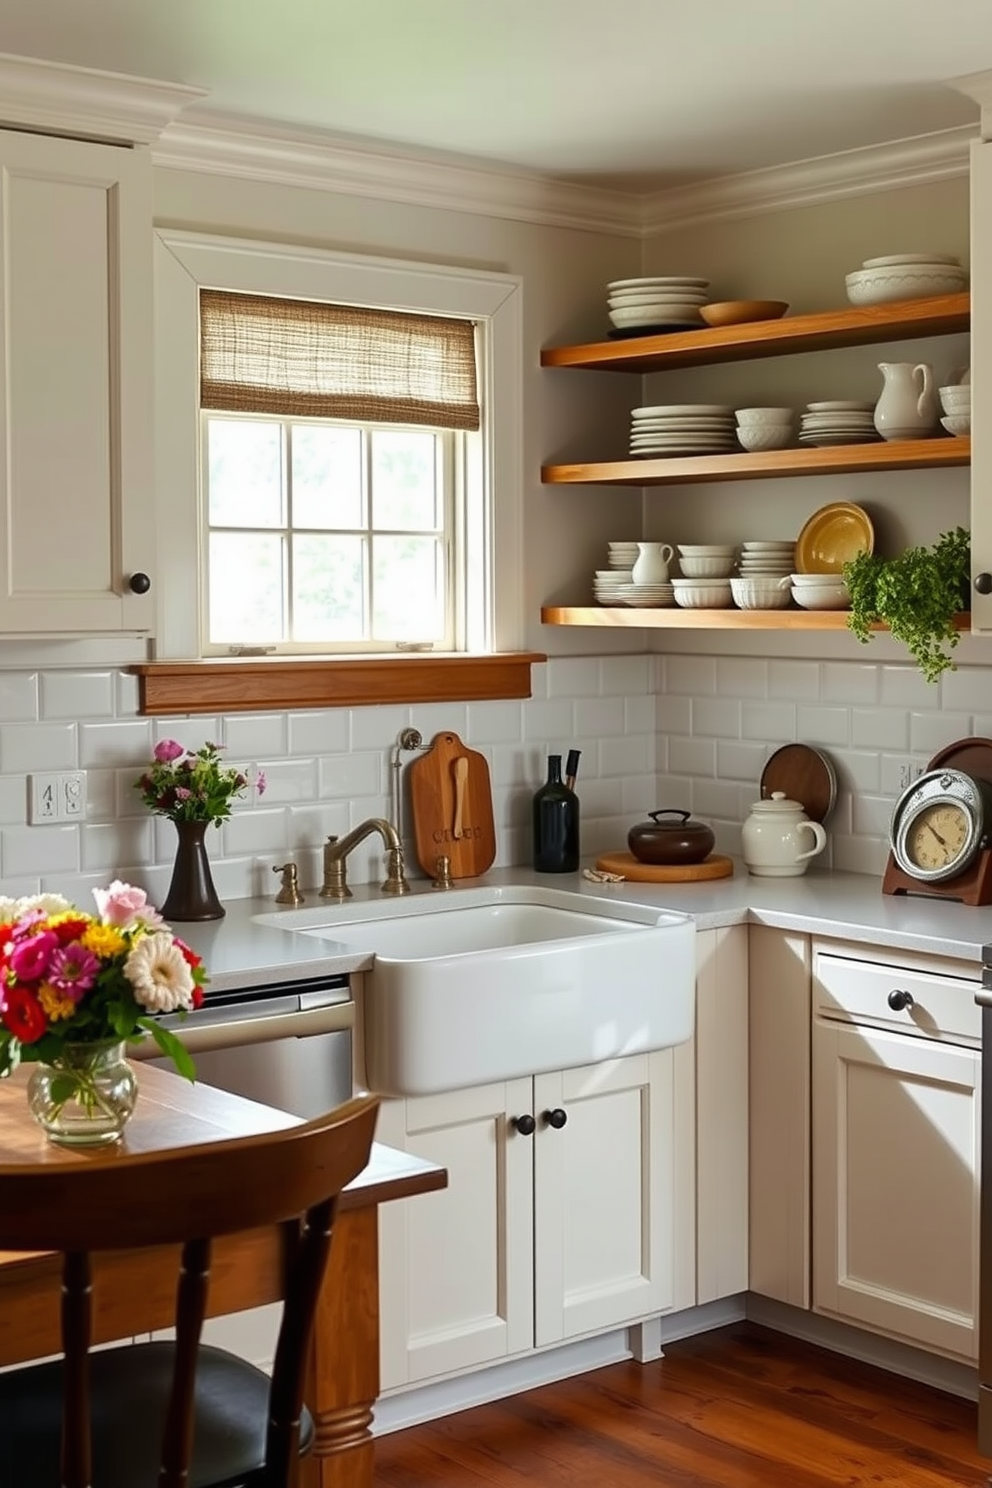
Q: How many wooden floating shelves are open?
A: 3